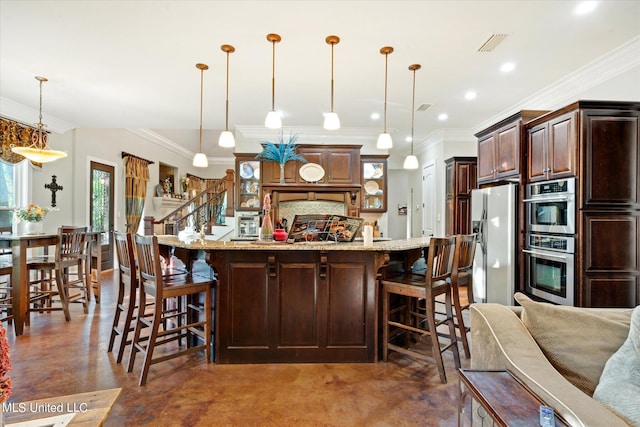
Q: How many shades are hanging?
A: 7